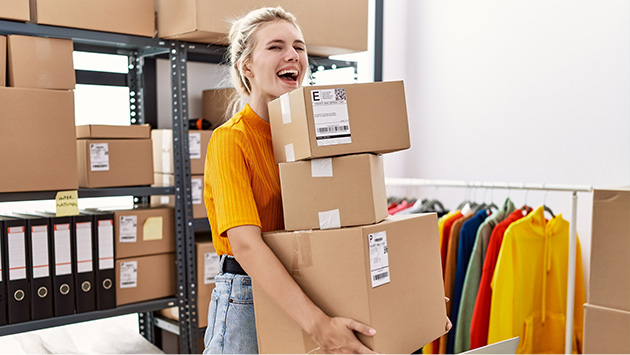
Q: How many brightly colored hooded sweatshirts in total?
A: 7